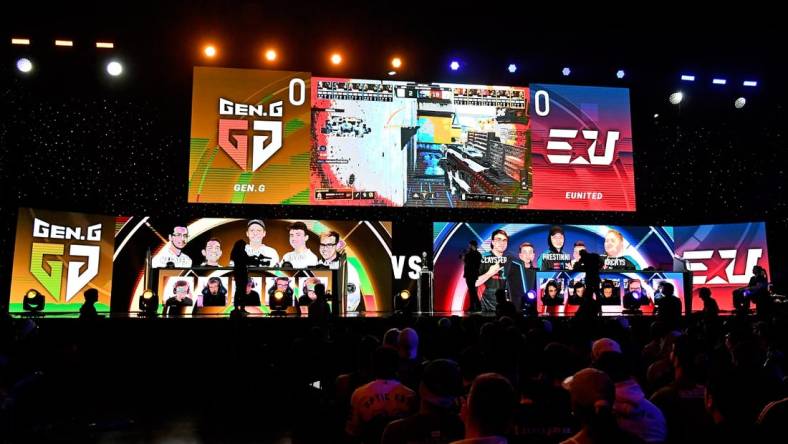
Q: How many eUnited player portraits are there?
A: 5